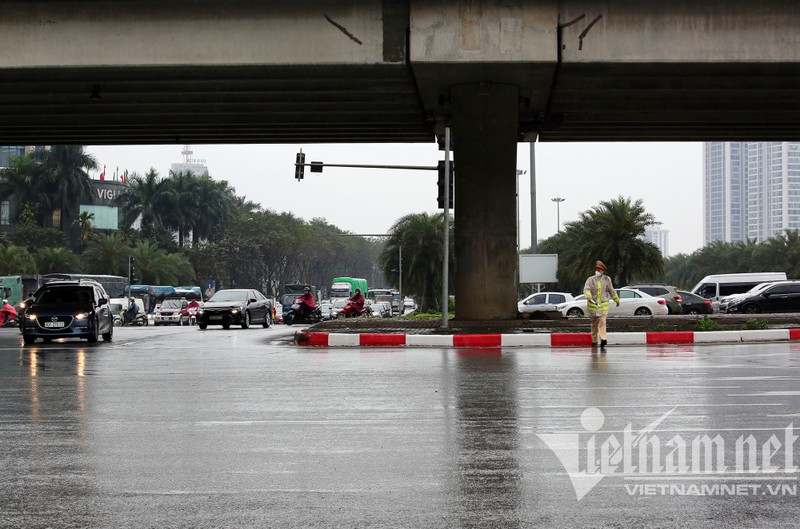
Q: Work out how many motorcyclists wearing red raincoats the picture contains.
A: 4